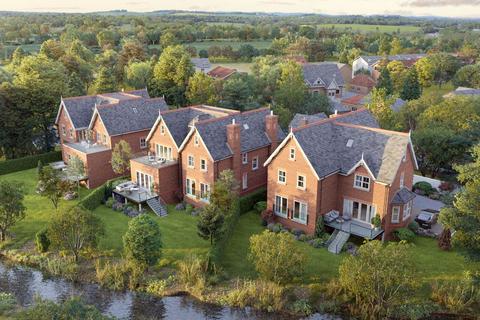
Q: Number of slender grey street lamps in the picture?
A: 0